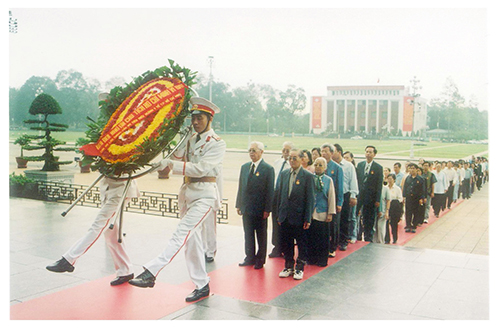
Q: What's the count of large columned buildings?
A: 1